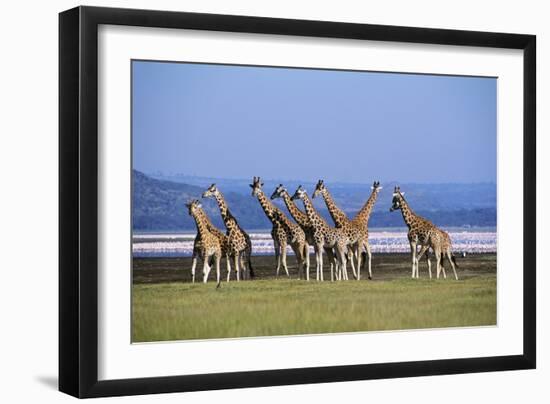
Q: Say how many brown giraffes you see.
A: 8